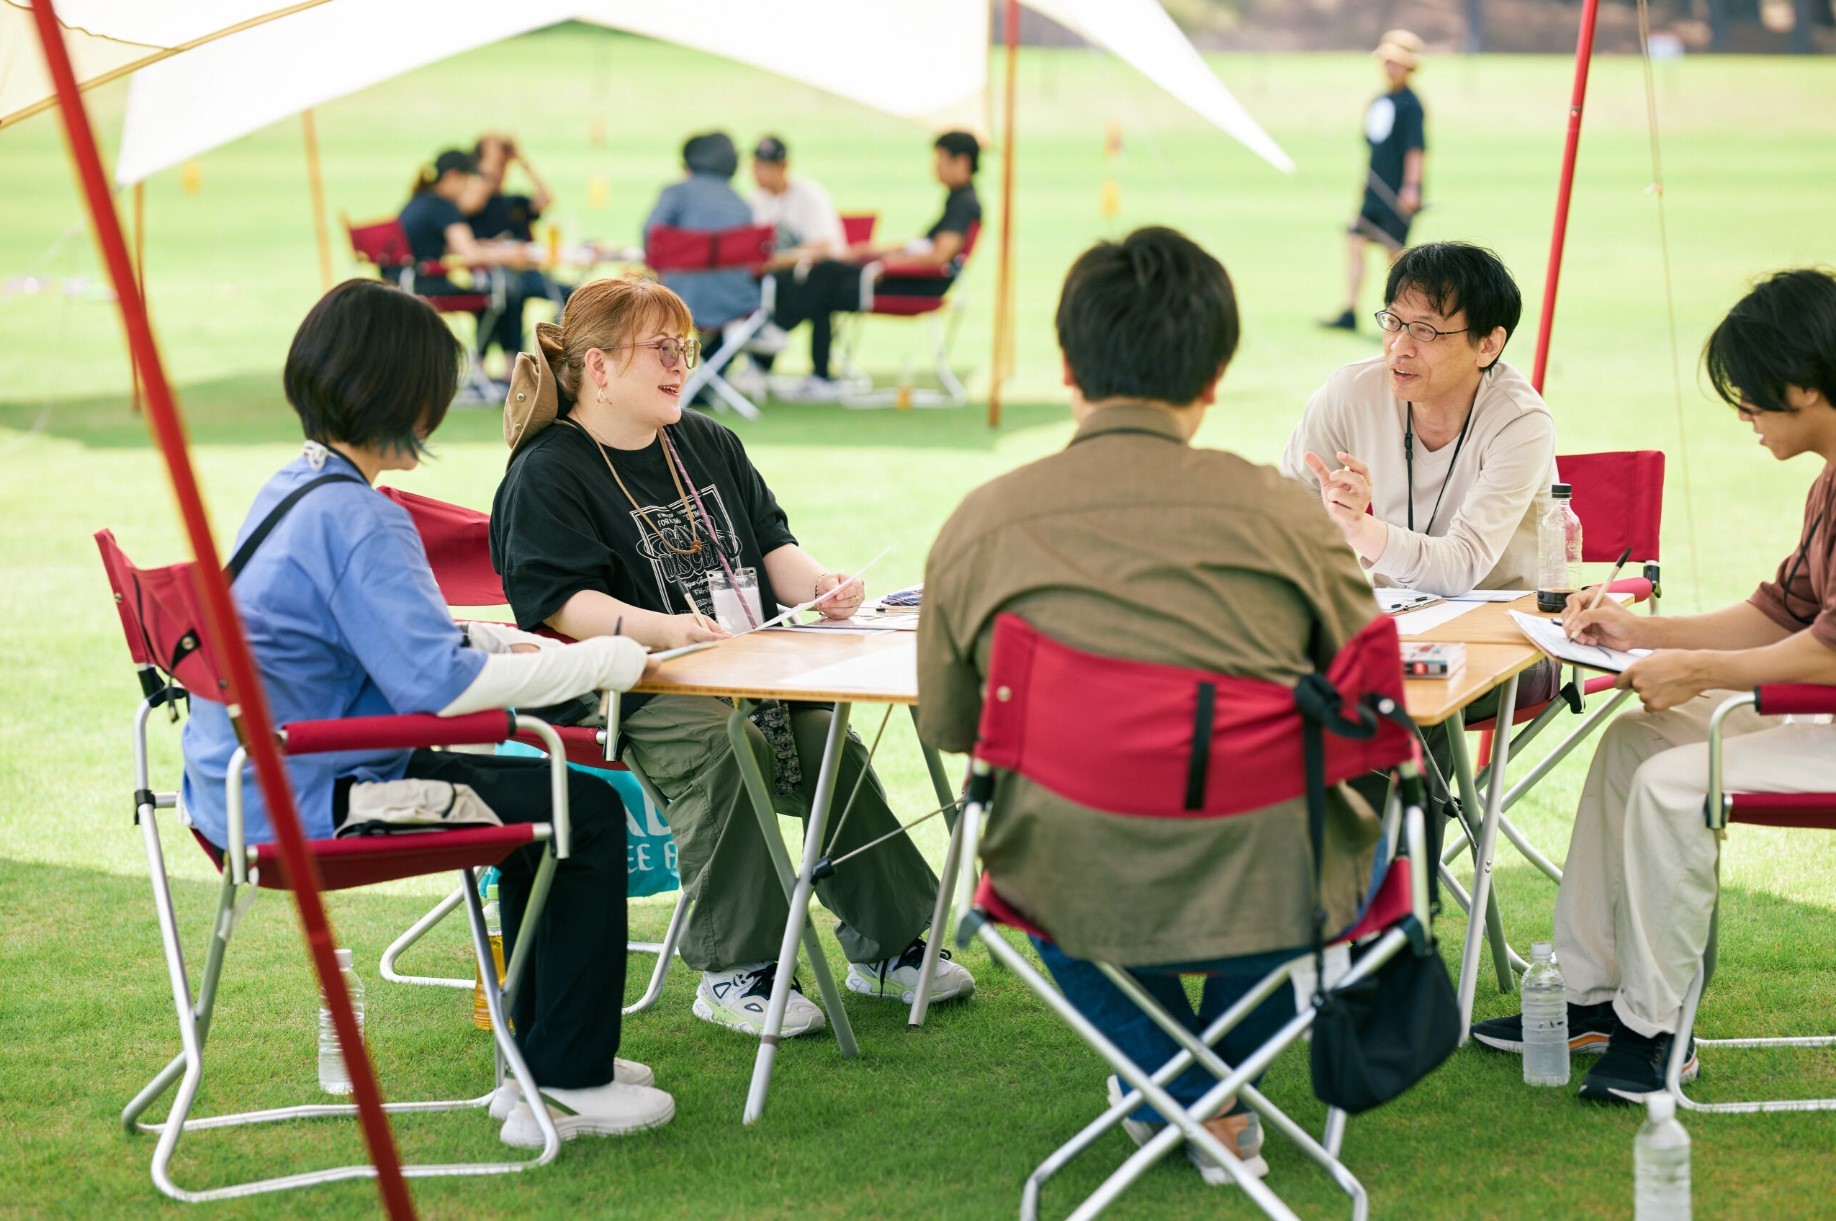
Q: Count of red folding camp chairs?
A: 9